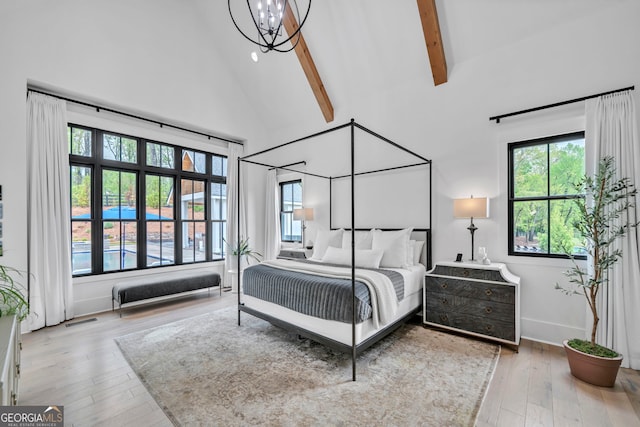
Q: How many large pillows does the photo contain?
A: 3